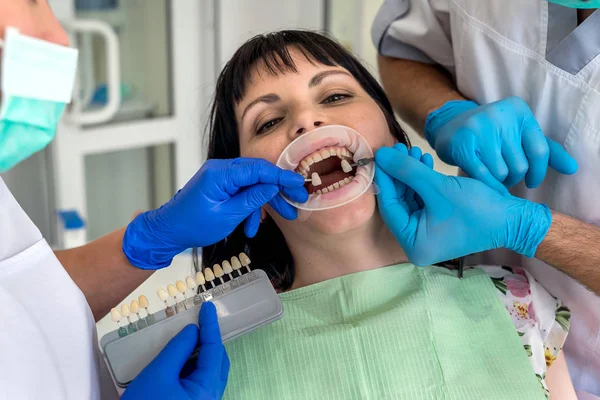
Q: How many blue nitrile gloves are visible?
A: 4